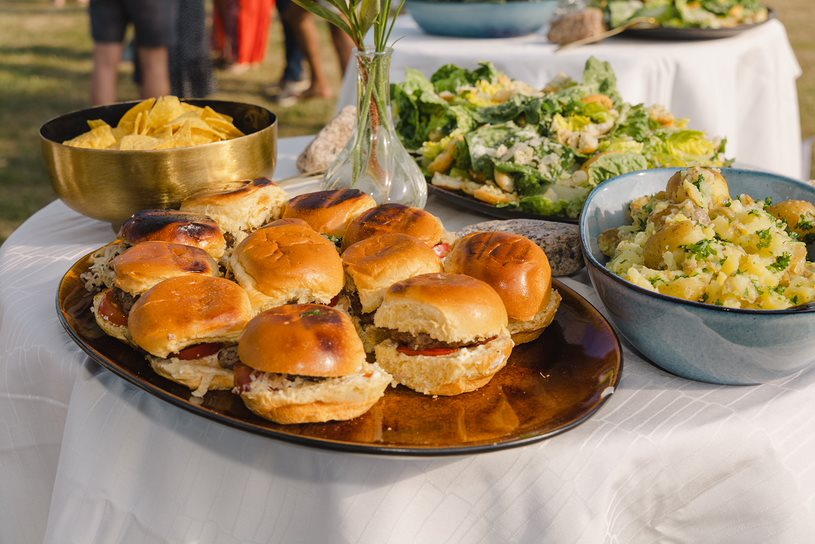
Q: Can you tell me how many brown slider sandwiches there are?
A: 11